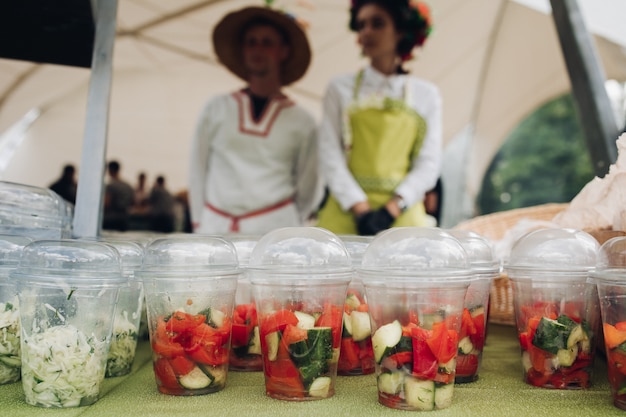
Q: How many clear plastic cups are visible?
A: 11